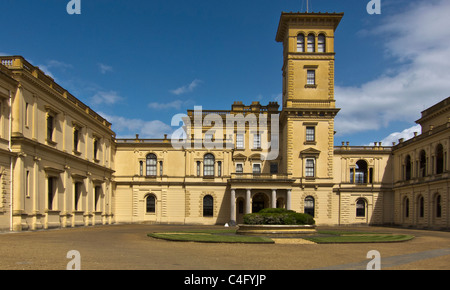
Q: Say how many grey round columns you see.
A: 4